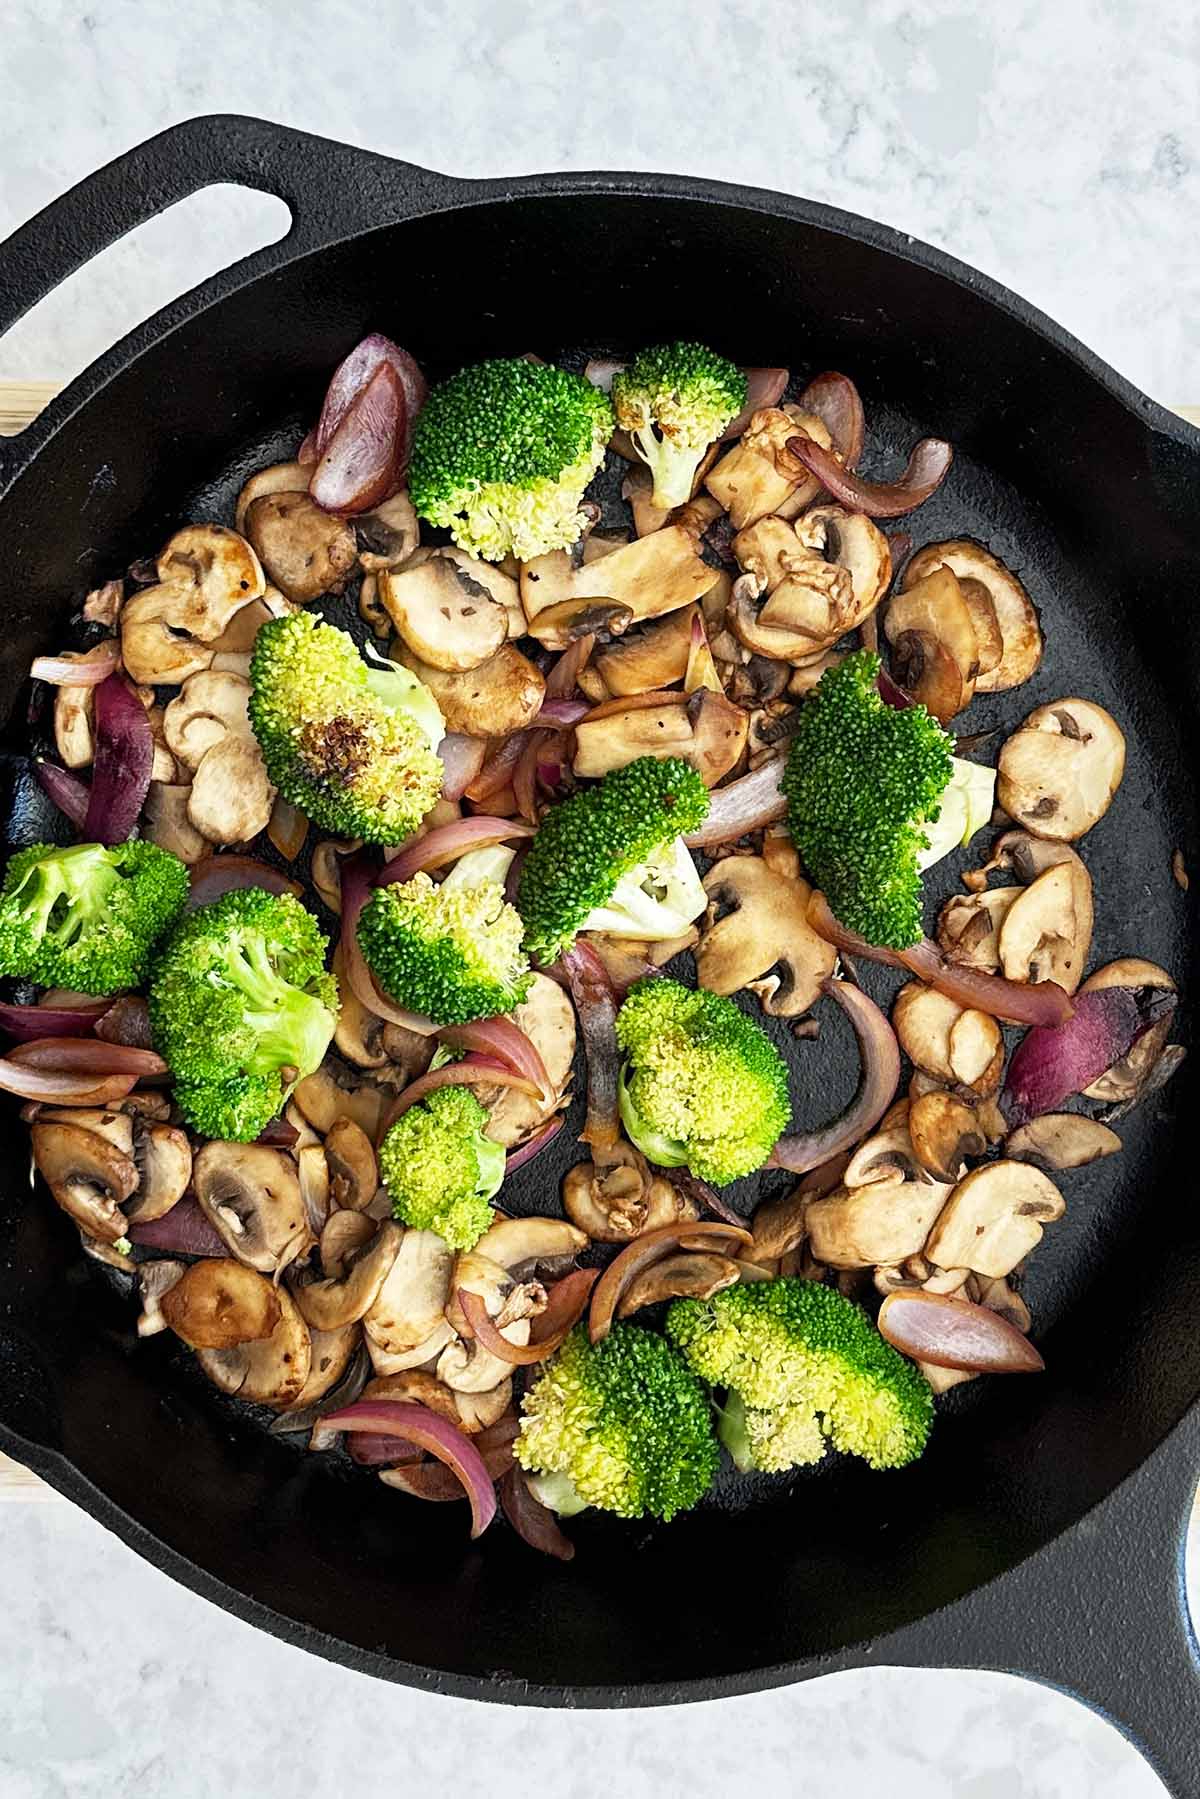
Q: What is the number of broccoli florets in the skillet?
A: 12